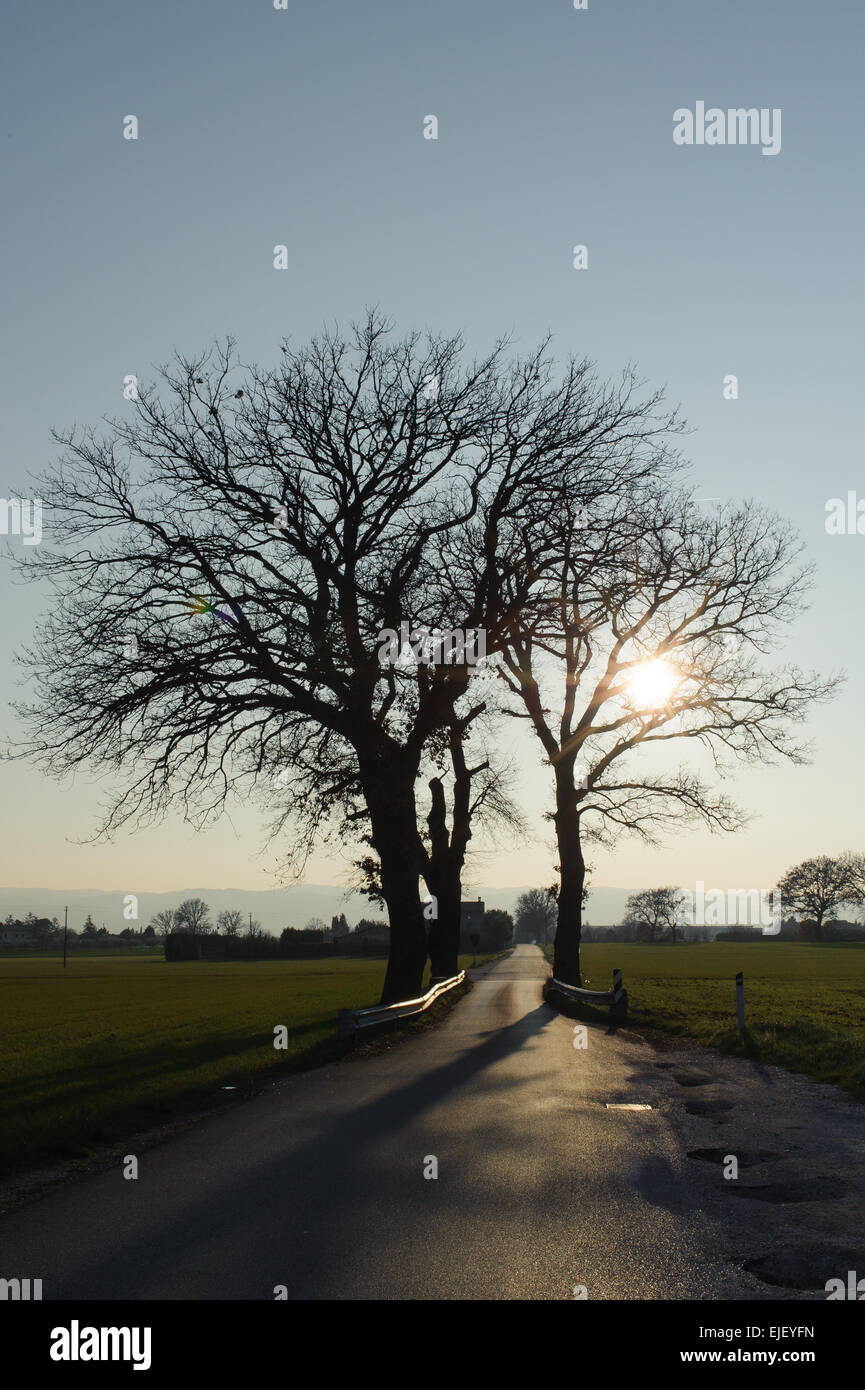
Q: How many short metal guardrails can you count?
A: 2